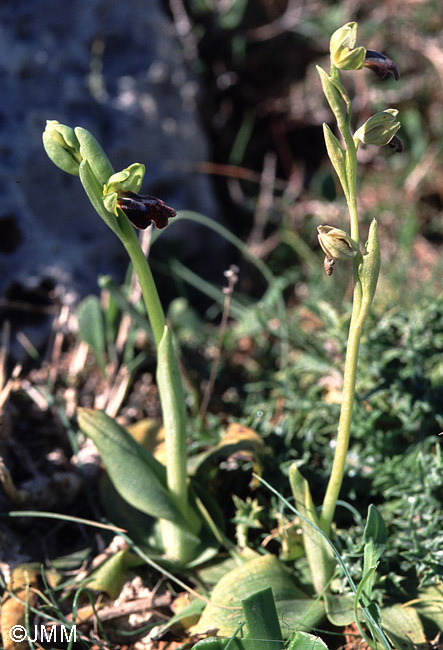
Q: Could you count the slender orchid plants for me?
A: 2